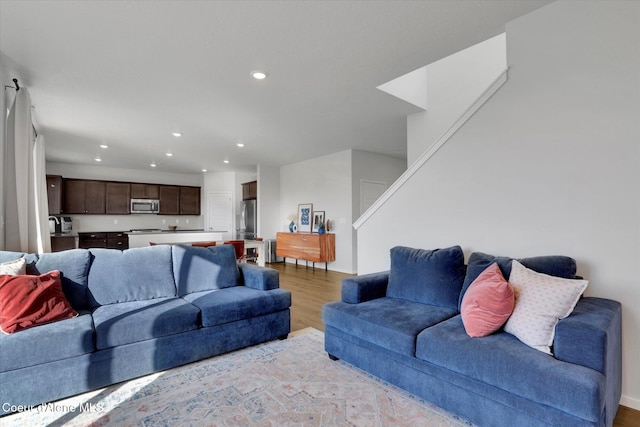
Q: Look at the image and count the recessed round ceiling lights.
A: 9